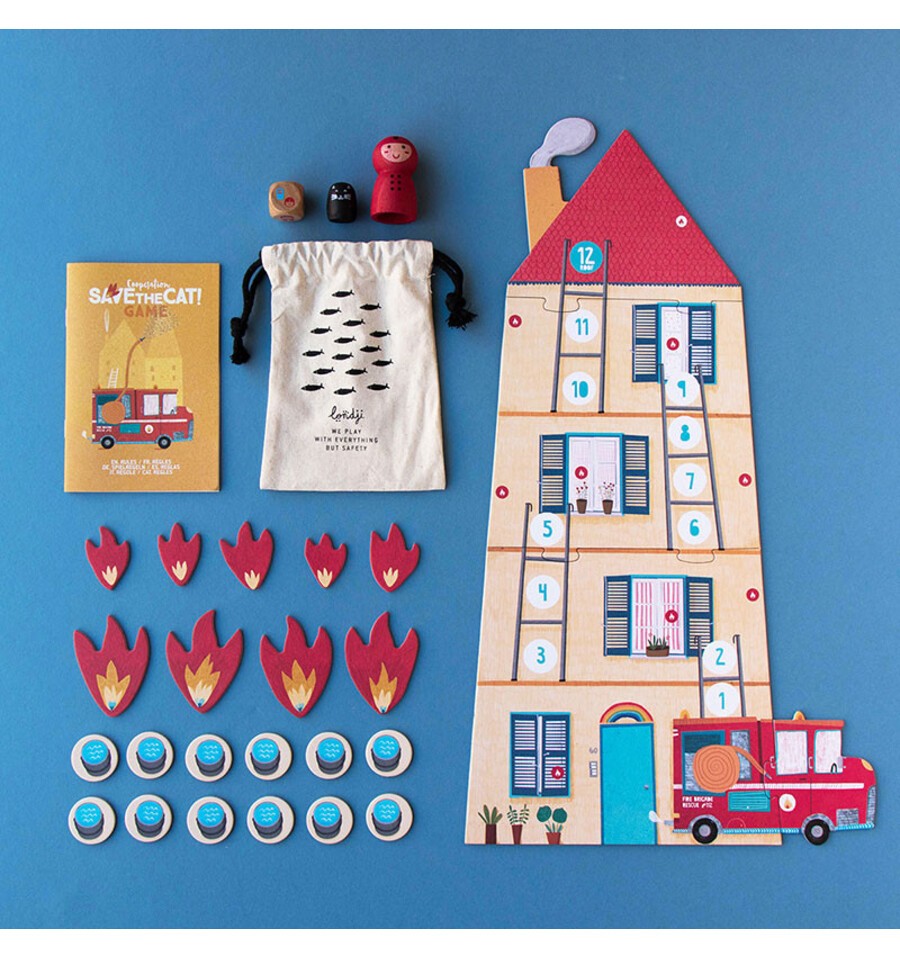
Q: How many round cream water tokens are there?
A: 12